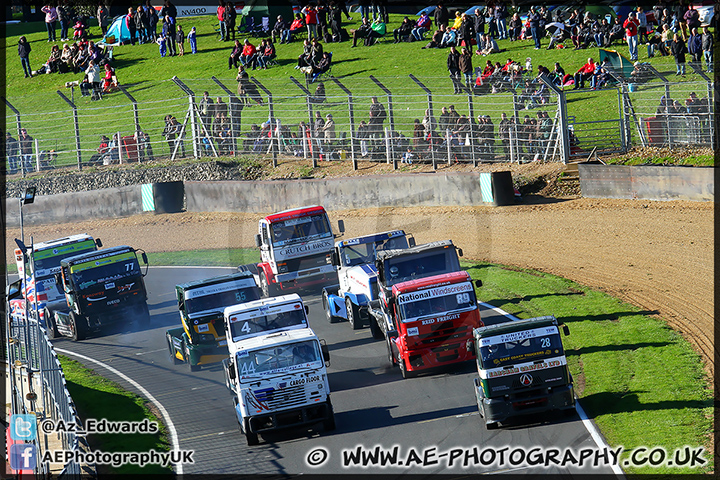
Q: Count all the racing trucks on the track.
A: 10